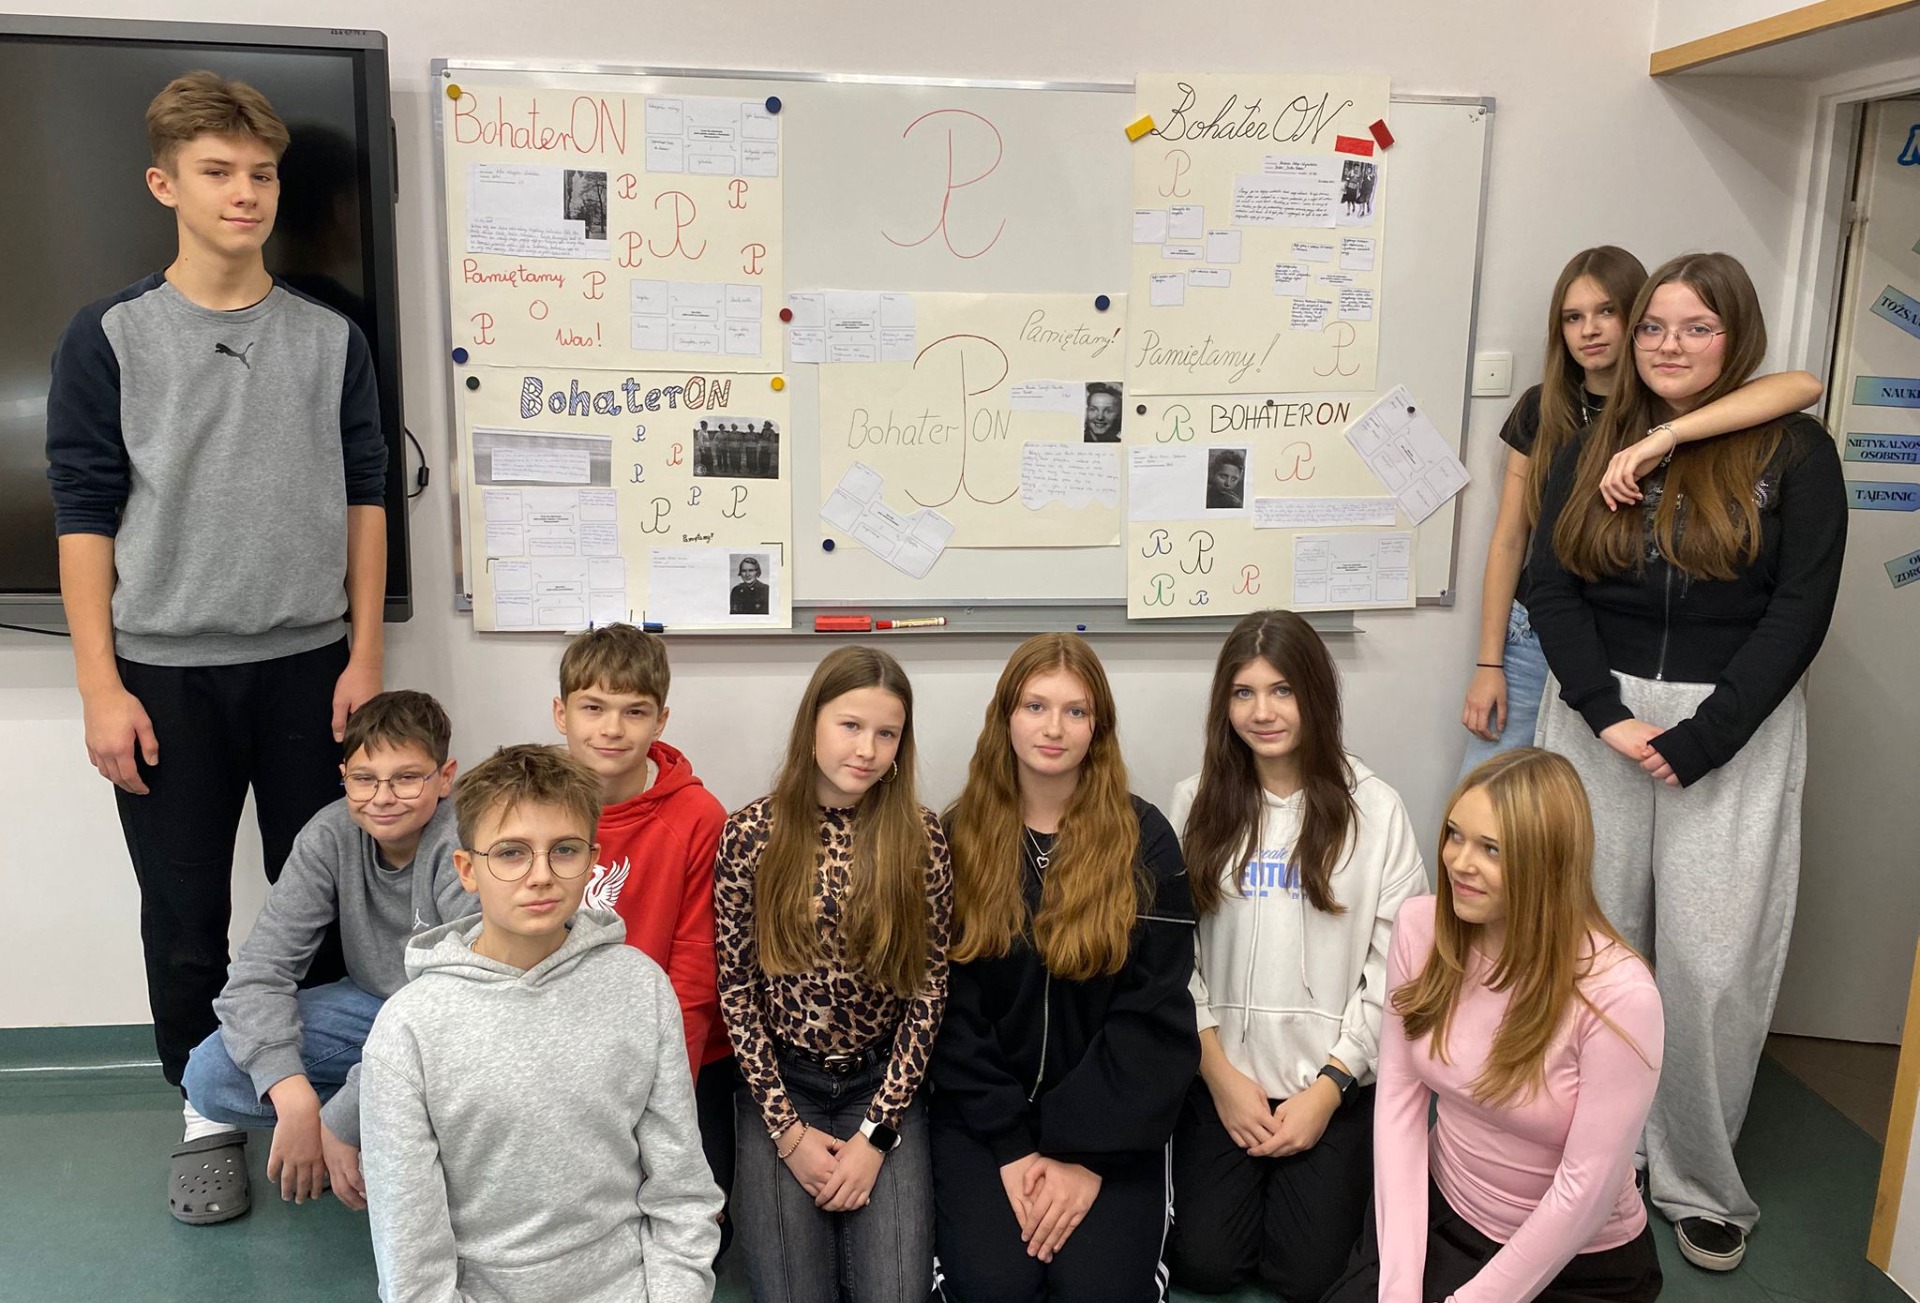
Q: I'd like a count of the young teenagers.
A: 10